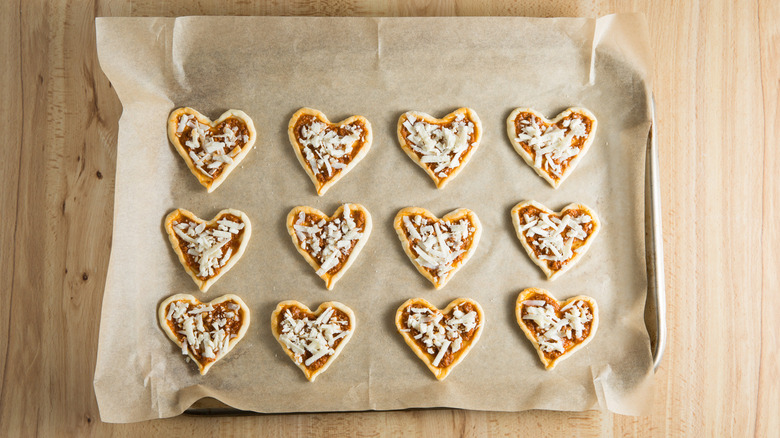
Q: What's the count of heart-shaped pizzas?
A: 12